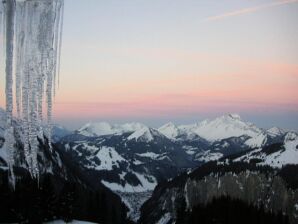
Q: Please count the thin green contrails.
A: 0